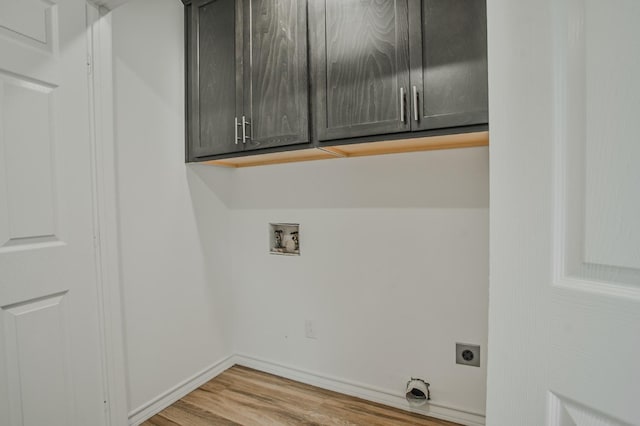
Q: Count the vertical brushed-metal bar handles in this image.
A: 4